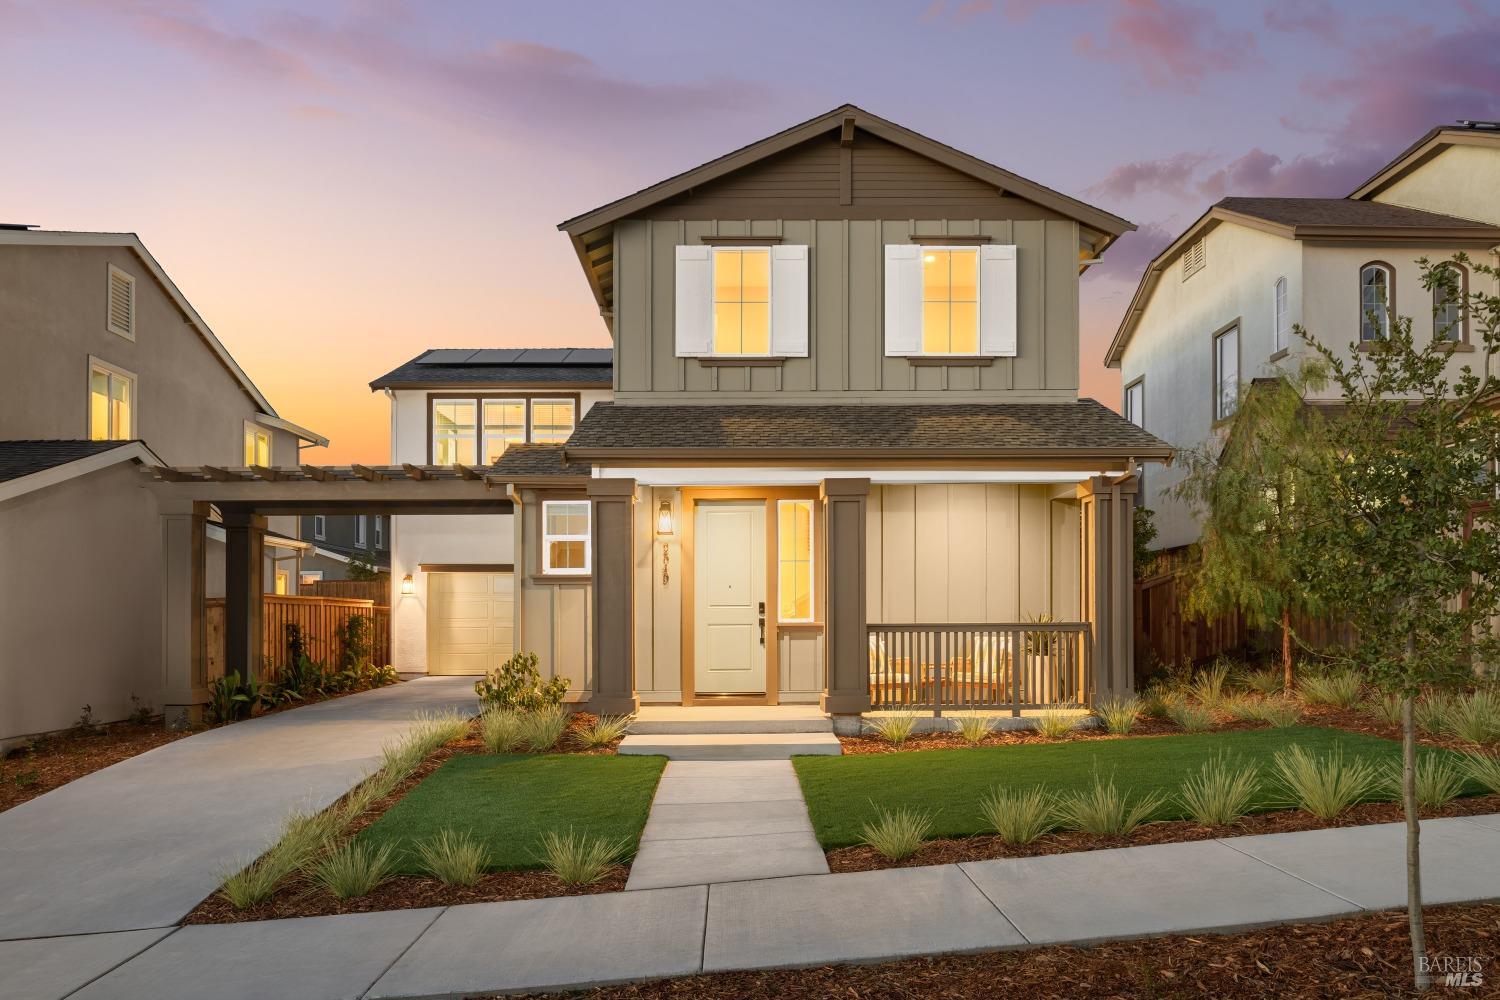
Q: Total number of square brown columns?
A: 5